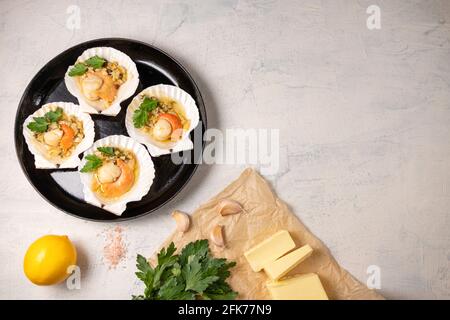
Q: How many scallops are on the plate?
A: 4